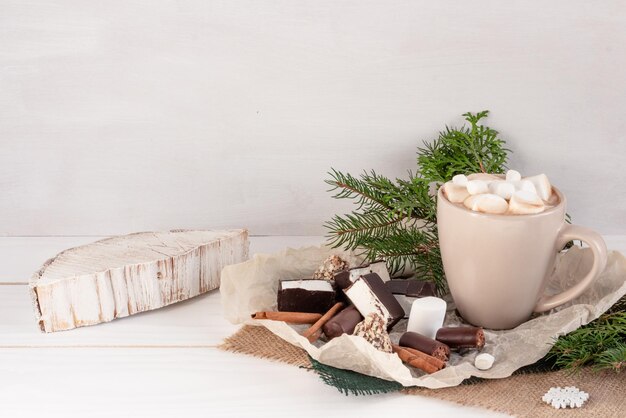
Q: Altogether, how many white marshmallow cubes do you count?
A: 11